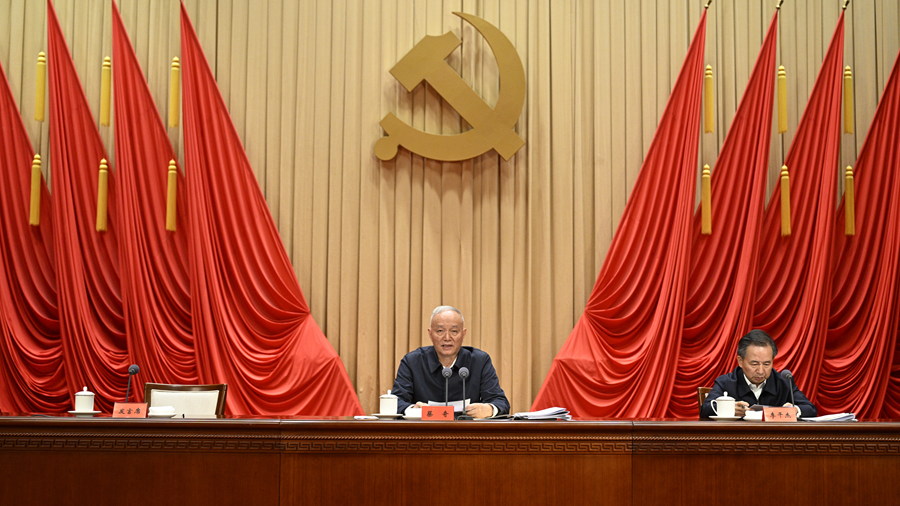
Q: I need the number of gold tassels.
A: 12